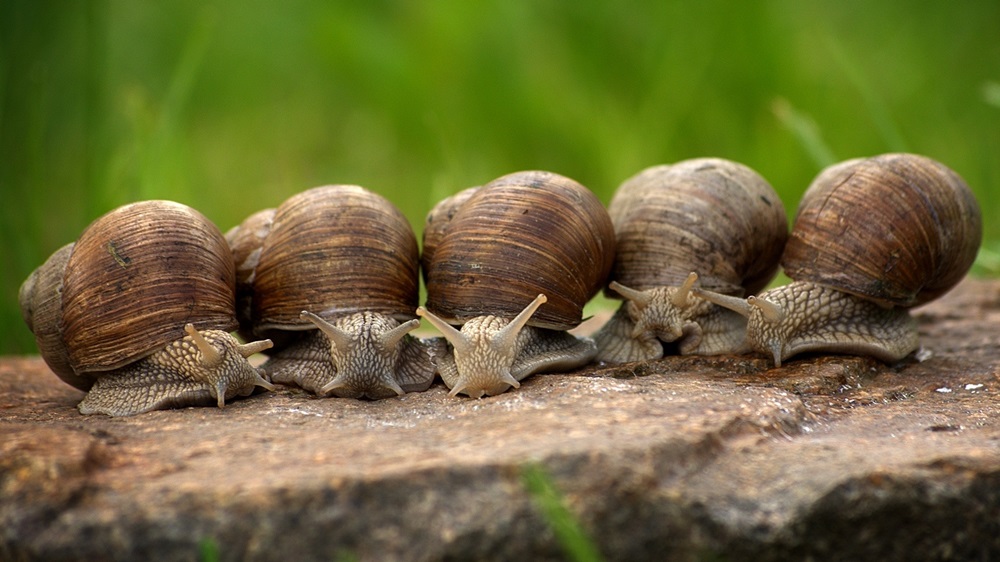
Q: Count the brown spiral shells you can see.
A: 5